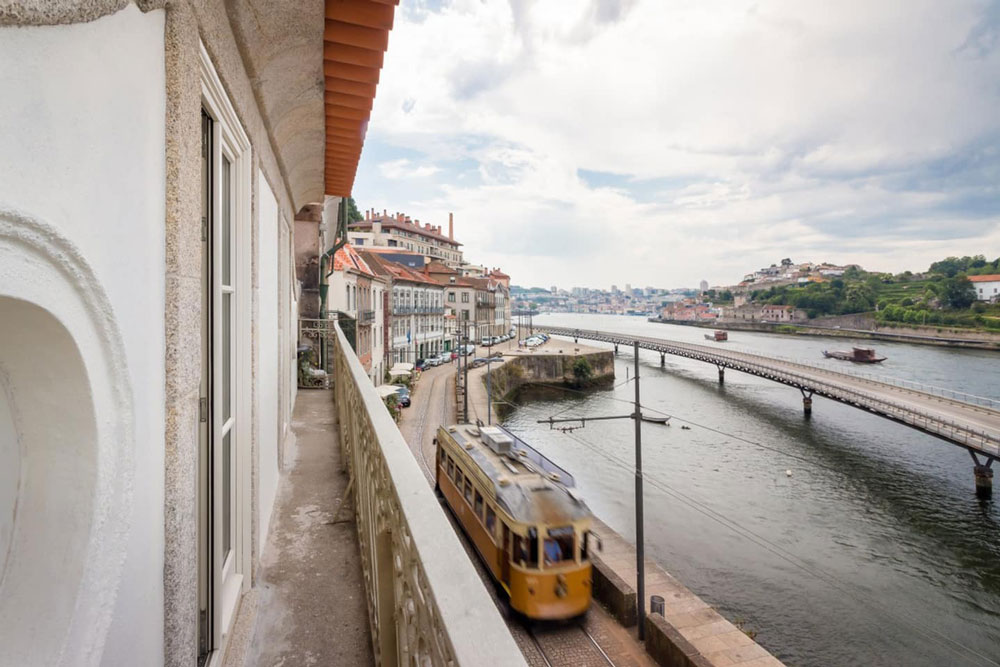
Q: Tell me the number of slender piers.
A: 6